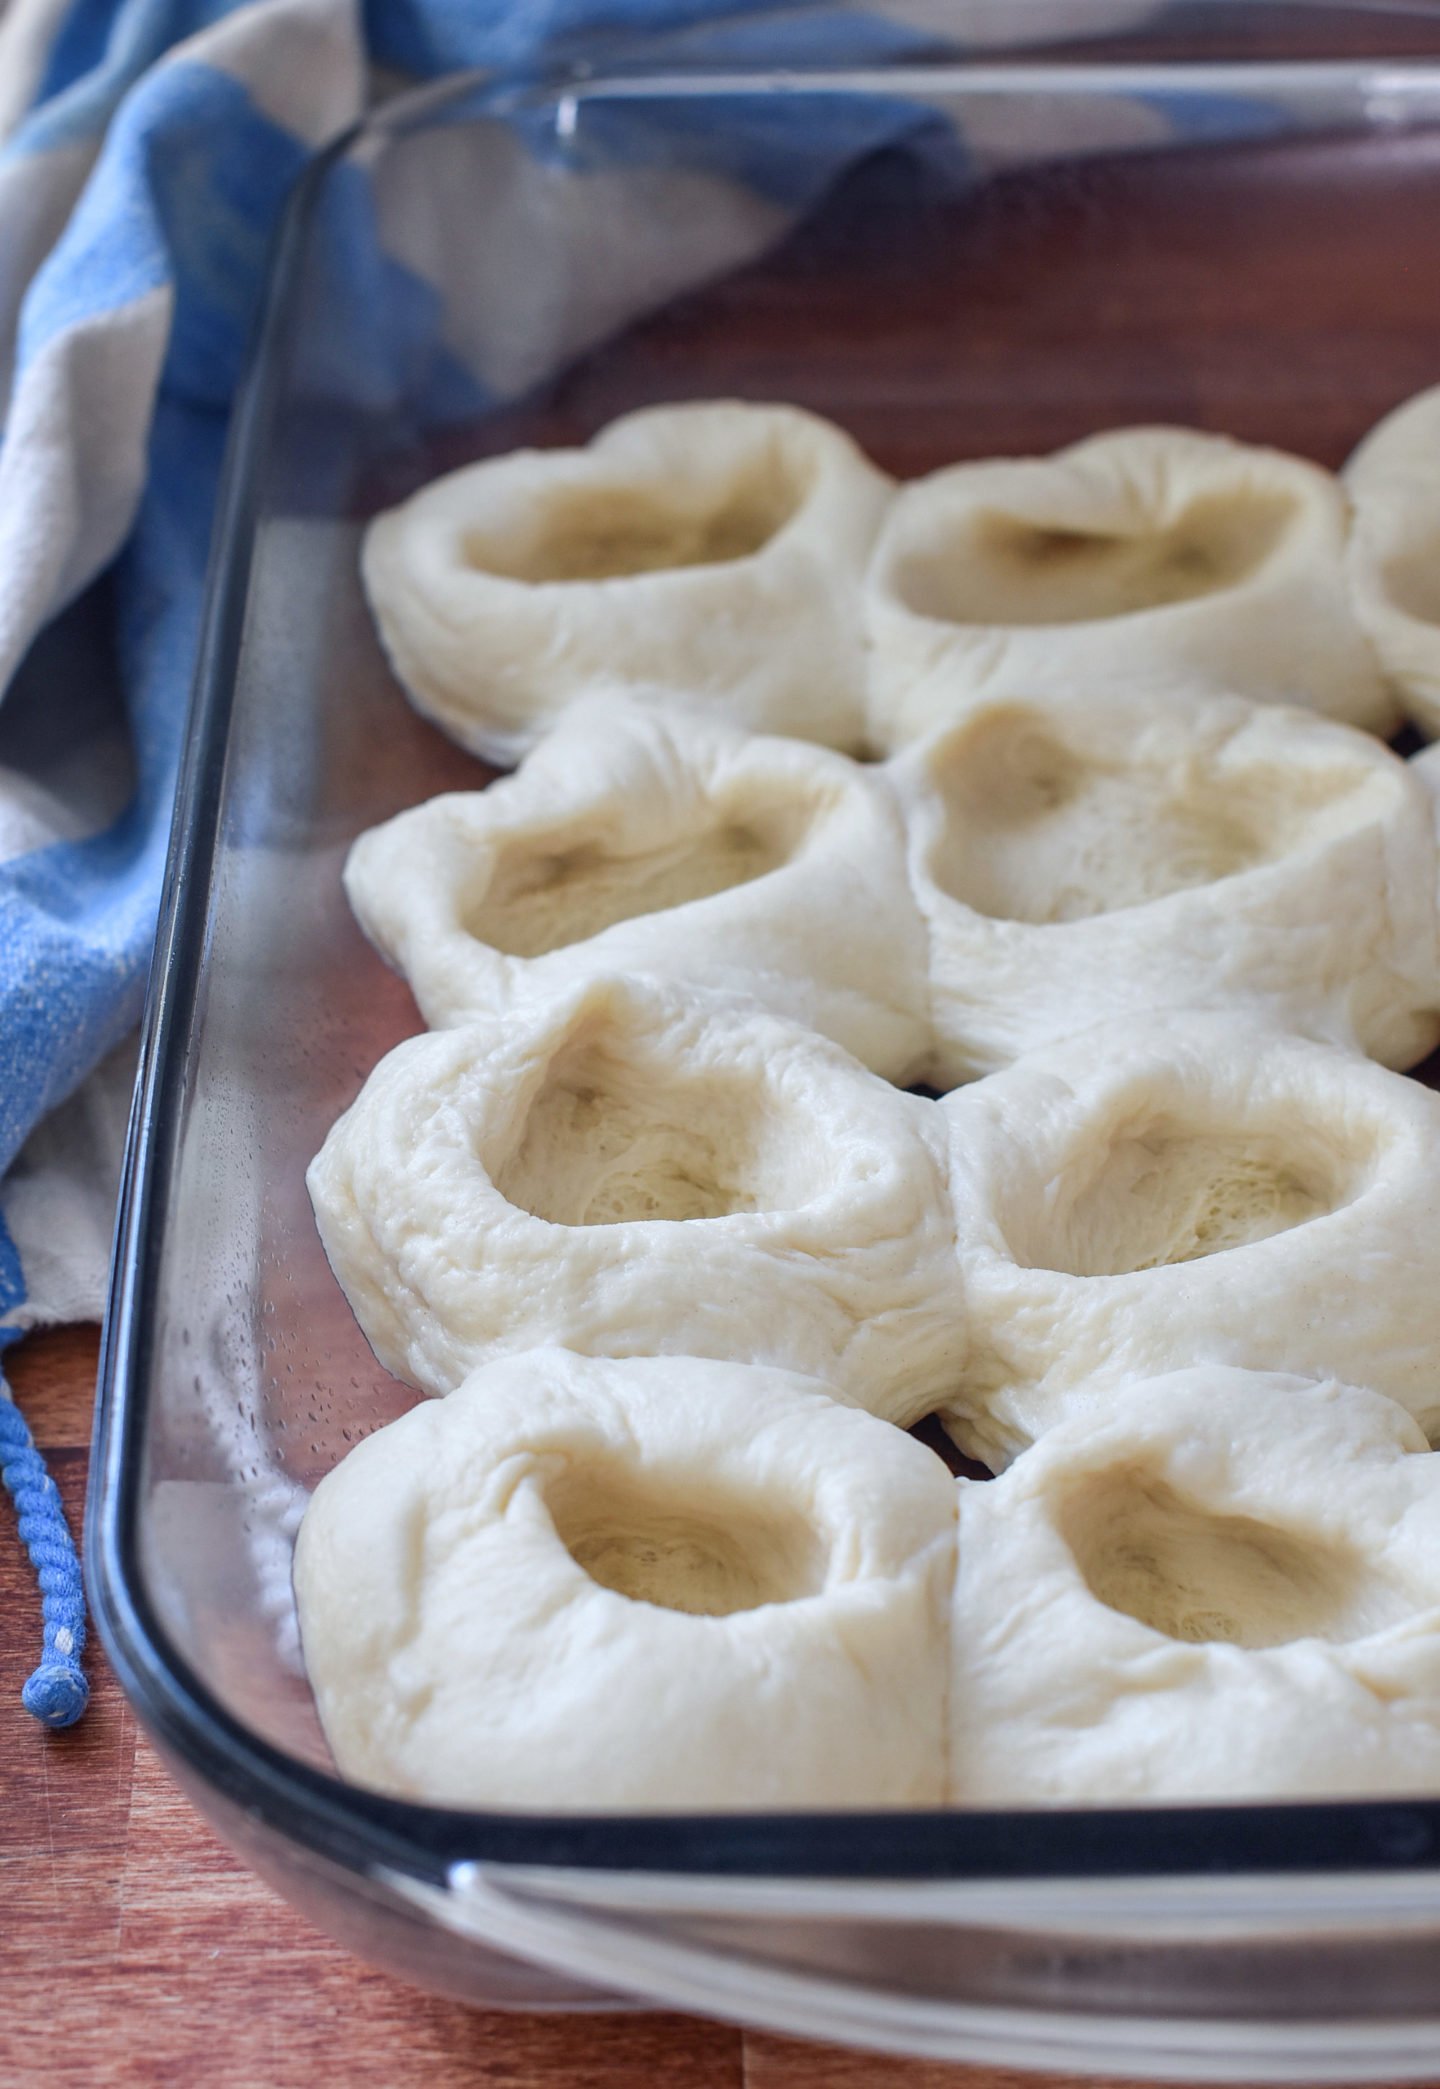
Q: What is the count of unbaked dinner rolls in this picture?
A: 9